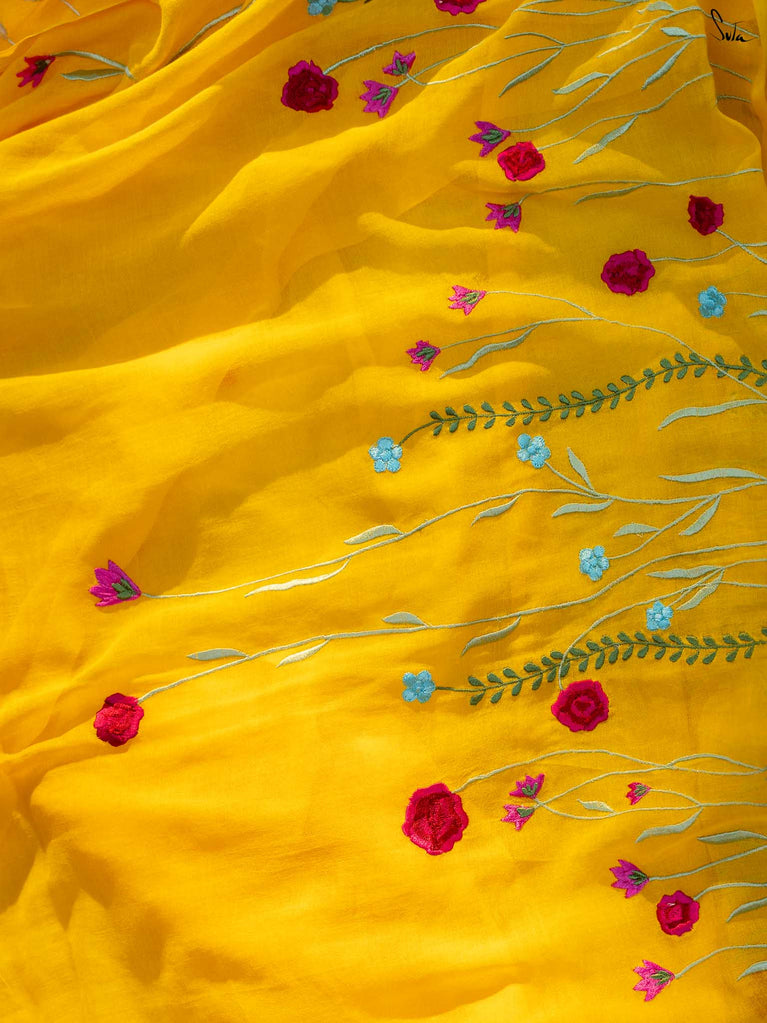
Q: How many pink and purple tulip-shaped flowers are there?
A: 13